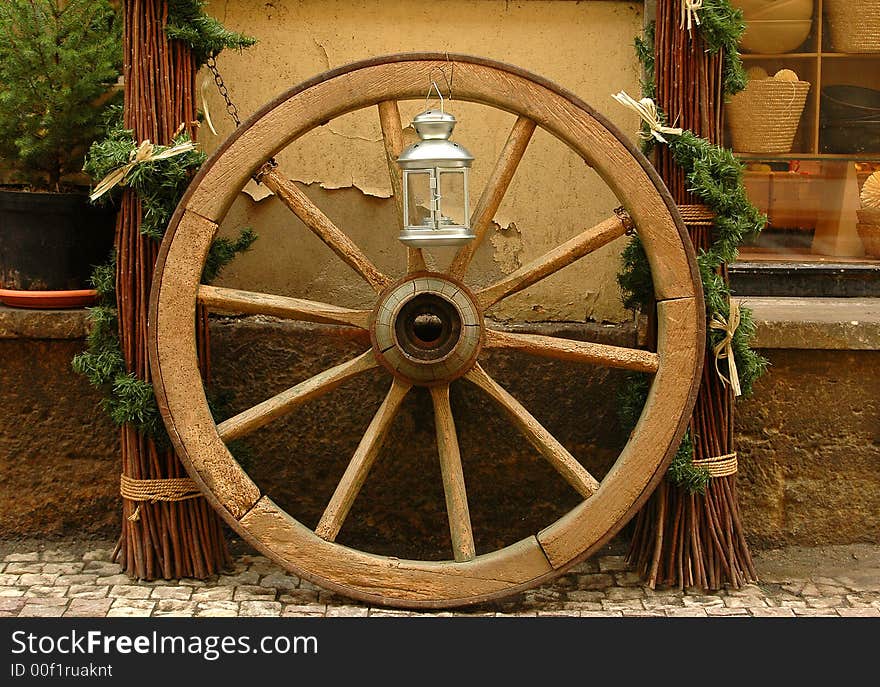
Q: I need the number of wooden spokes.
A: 10